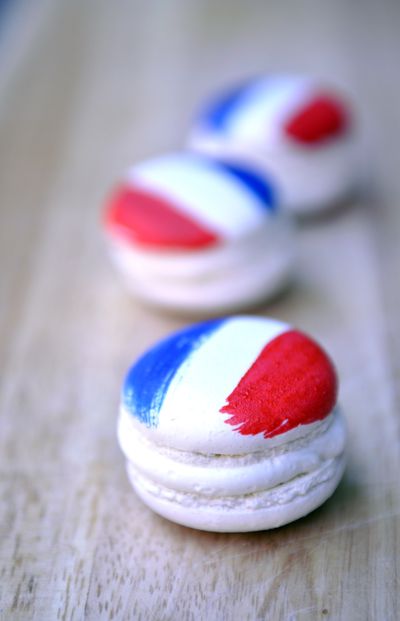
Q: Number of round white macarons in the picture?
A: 3